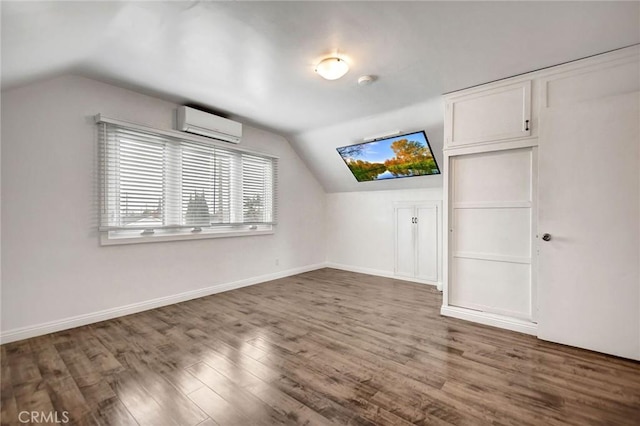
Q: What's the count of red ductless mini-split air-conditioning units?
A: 0